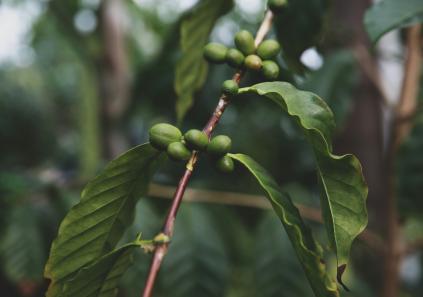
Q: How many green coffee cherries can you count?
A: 13